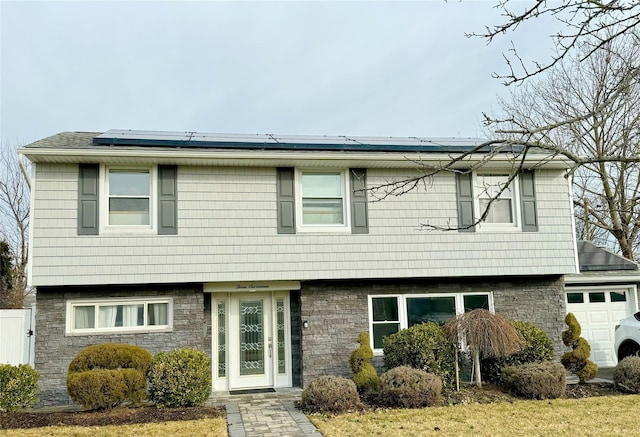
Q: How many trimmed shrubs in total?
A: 11